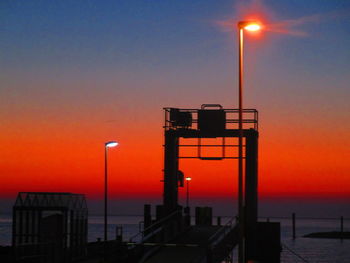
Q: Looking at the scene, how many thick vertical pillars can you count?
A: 2